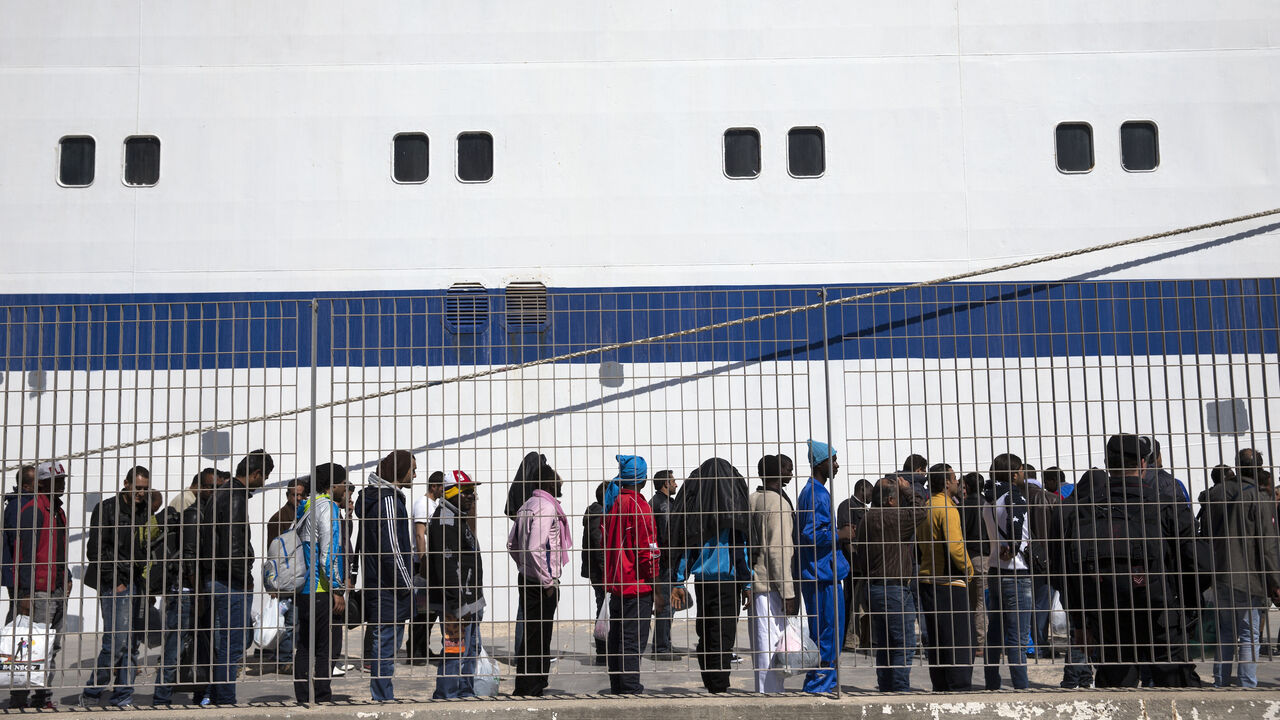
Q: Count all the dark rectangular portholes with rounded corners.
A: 8